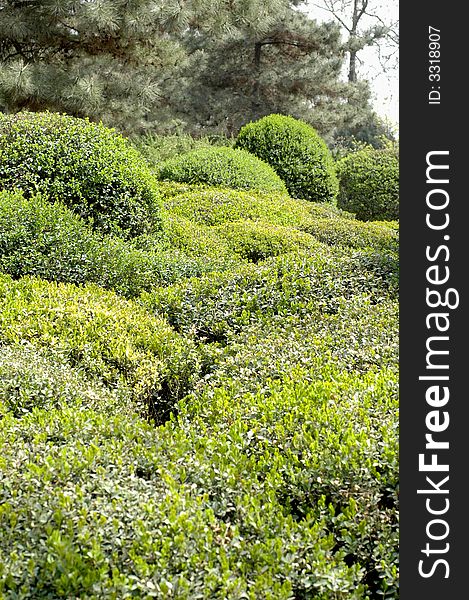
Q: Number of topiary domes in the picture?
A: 4